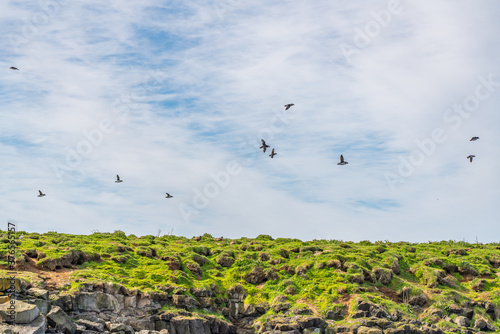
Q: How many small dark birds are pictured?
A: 10